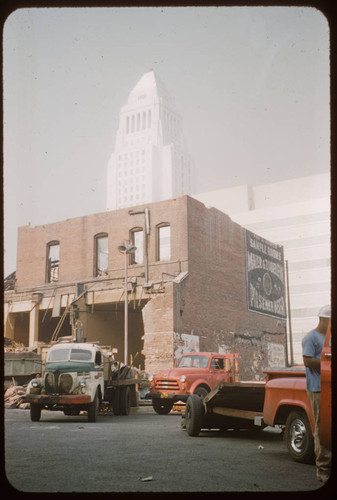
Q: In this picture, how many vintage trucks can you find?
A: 3